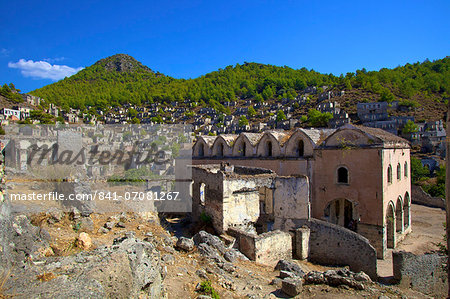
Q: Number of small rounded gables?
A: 5